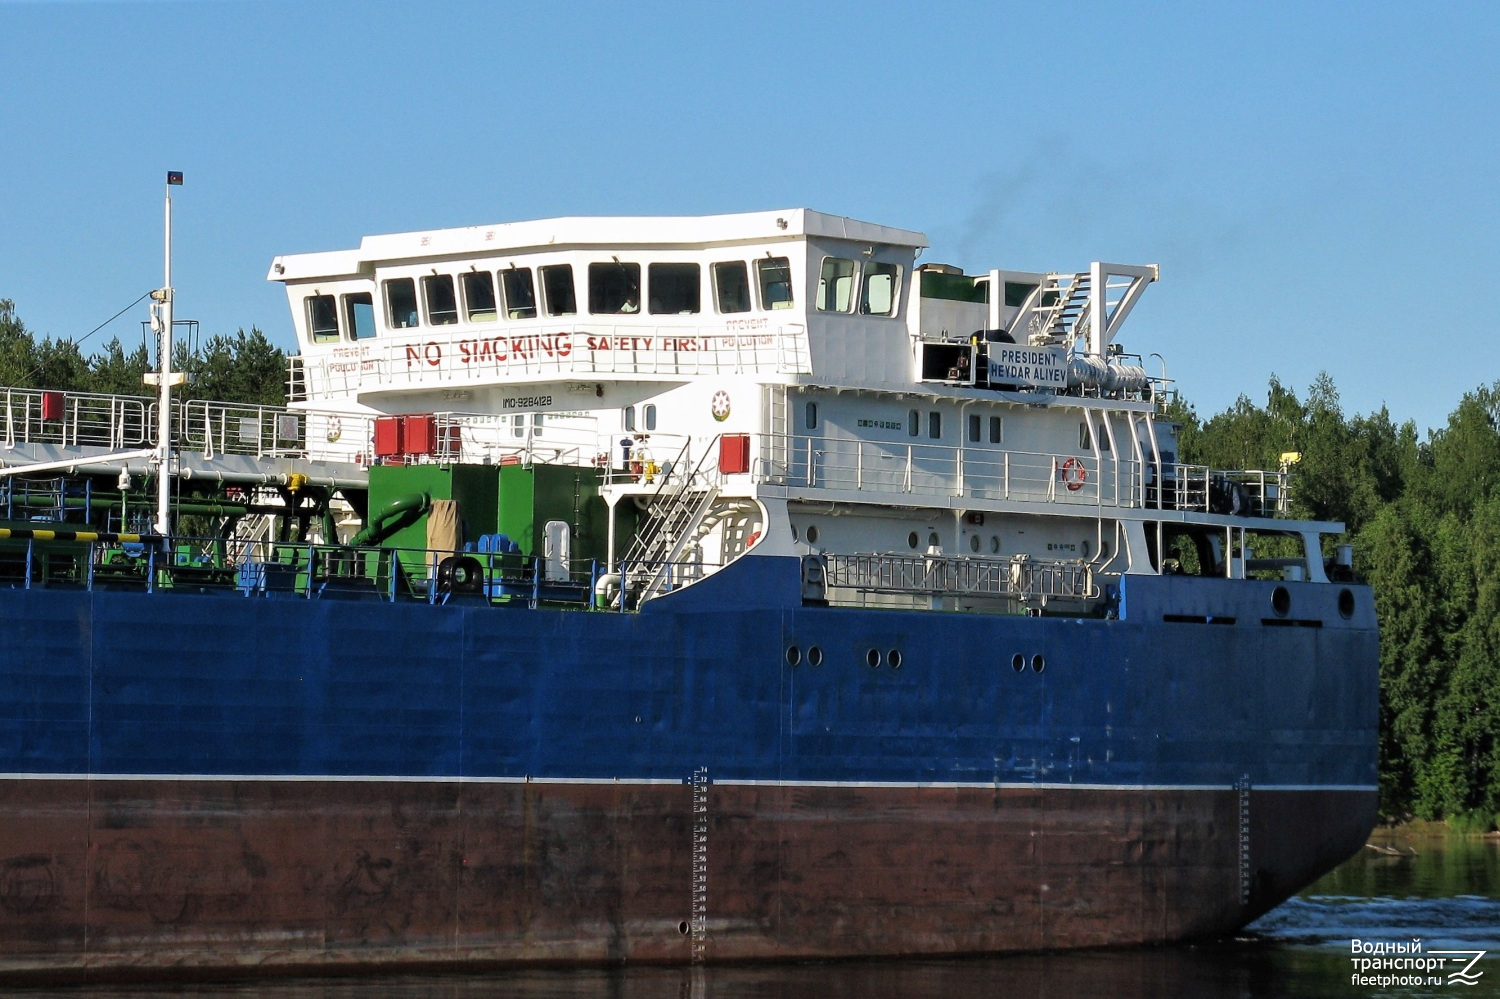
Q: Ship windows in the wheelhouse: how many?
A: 13